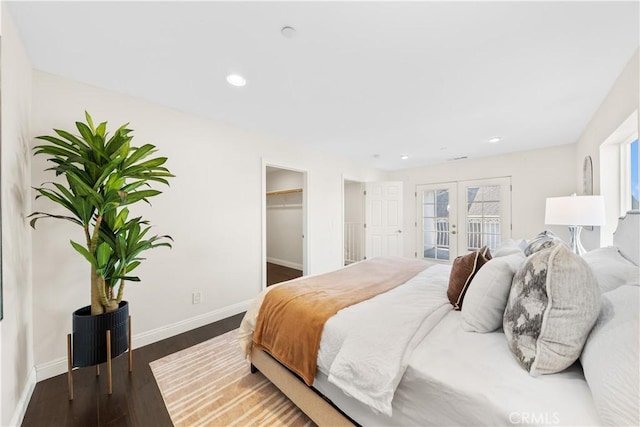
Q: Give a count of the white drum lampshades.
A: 1